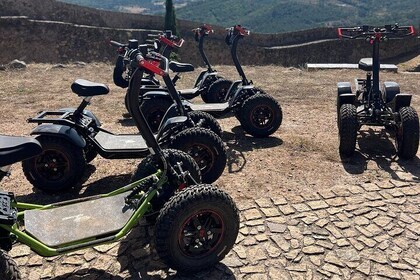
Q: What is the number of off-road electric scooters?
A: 5